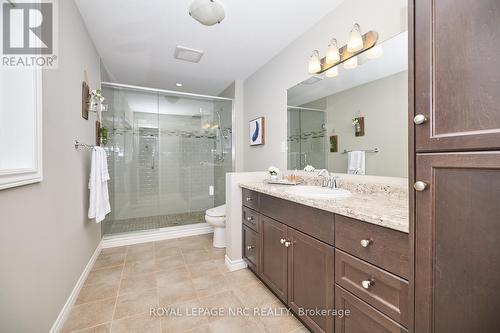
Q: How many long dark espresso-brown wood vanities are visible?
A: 1